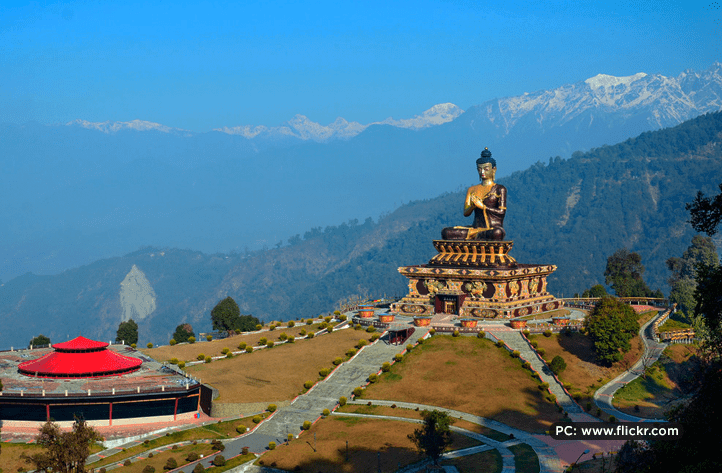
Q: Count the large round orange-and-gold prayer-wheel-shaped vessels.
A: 7